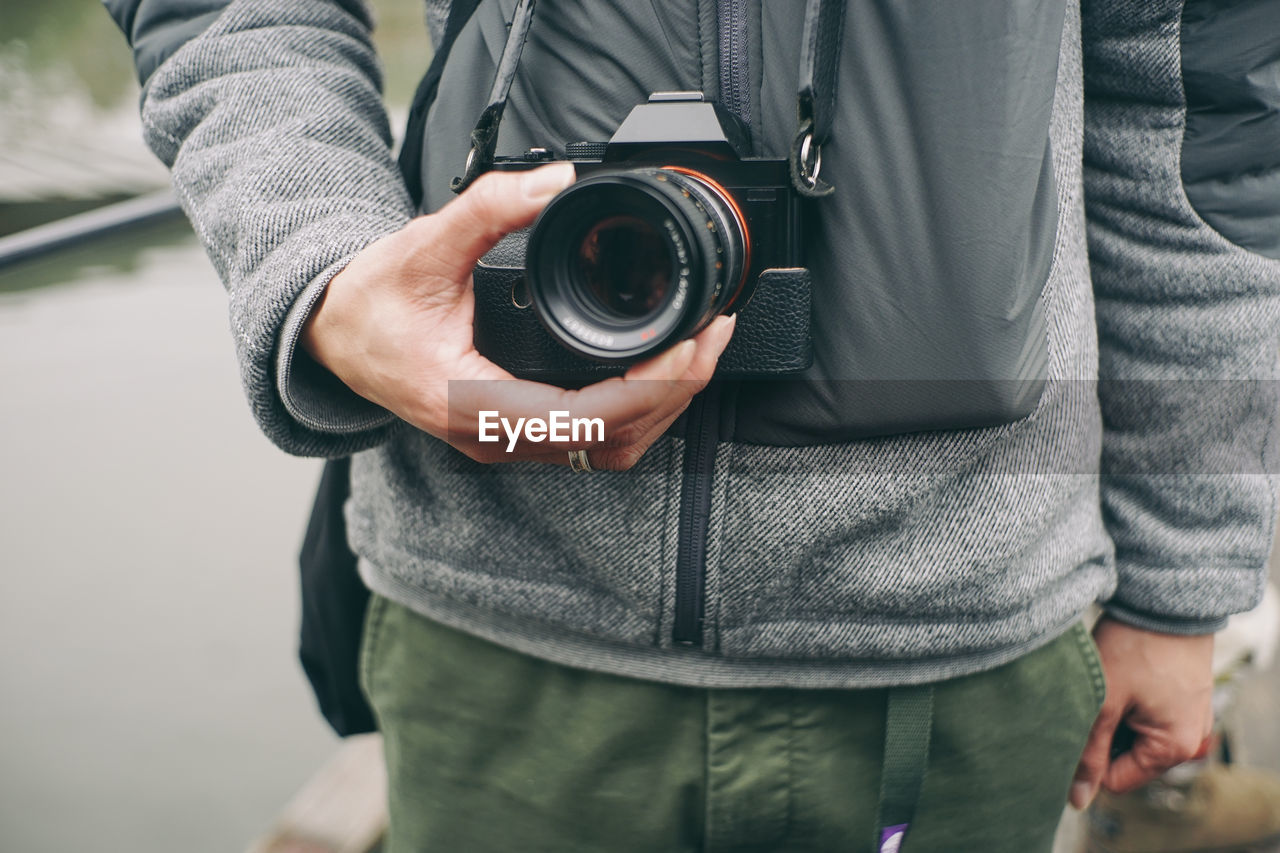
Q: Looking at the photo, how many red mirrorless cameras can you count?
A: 0